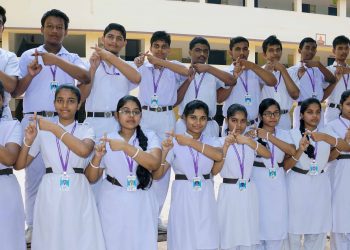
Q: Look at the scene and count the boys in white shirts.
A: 9